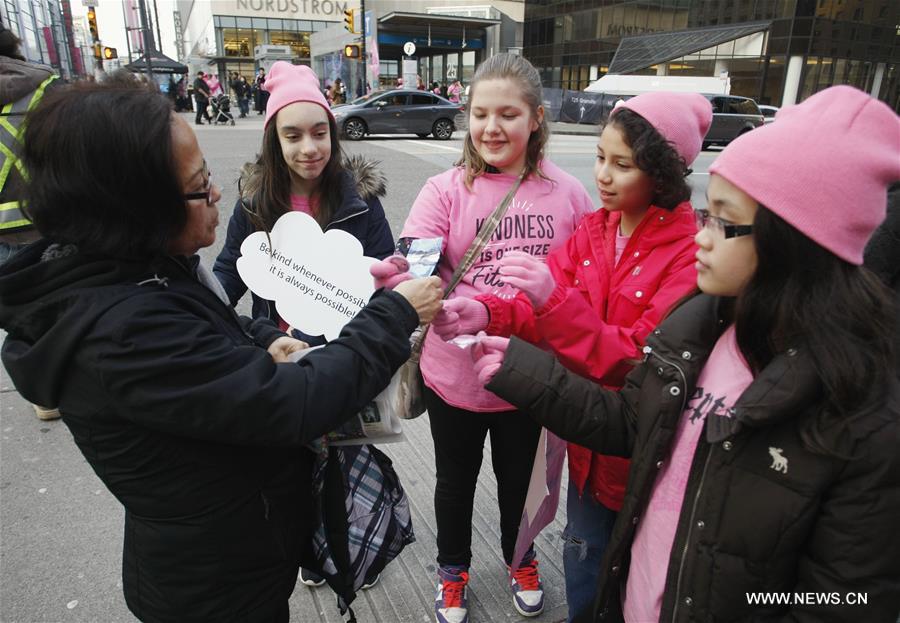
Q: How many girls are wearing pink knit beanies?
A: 3